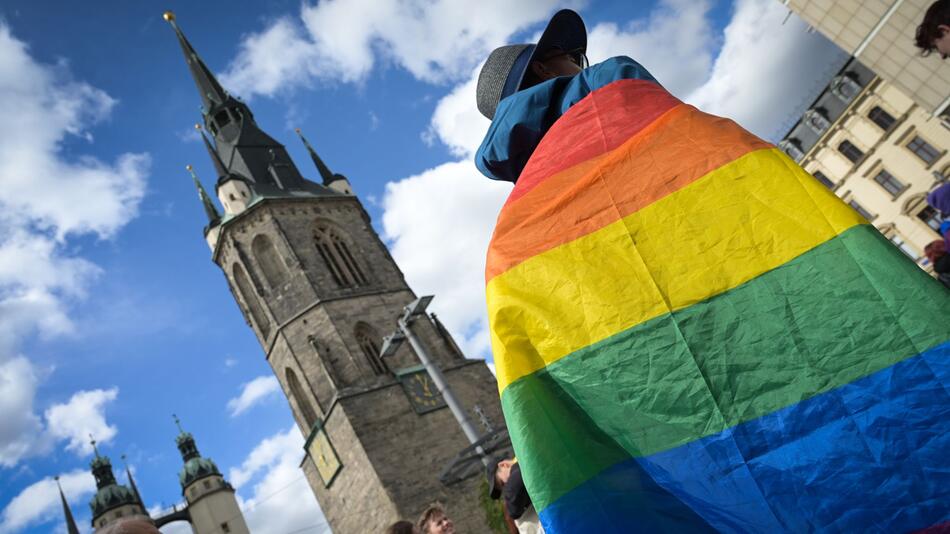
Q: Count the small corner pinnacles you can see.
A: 3